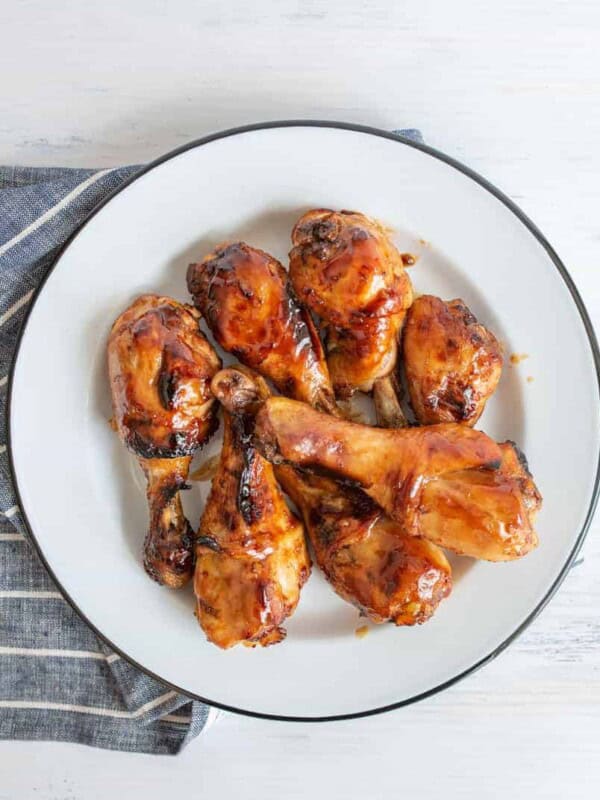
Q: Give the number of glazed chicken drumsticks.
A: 7